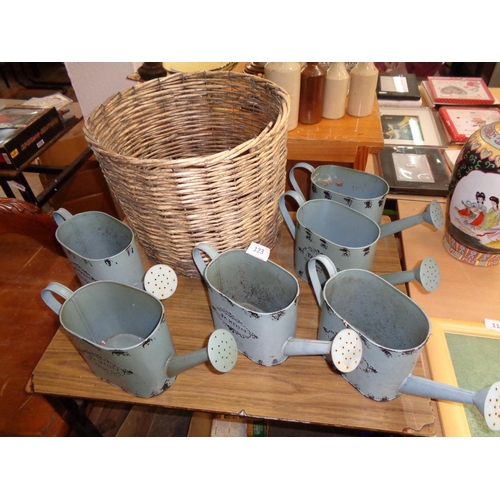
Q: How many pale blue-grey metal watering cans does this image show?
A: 6